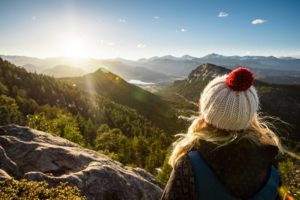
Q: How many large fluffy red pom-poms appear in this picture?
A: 1